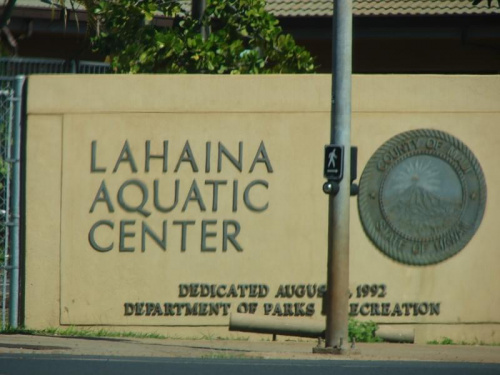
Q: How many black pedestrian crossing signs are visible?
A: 1